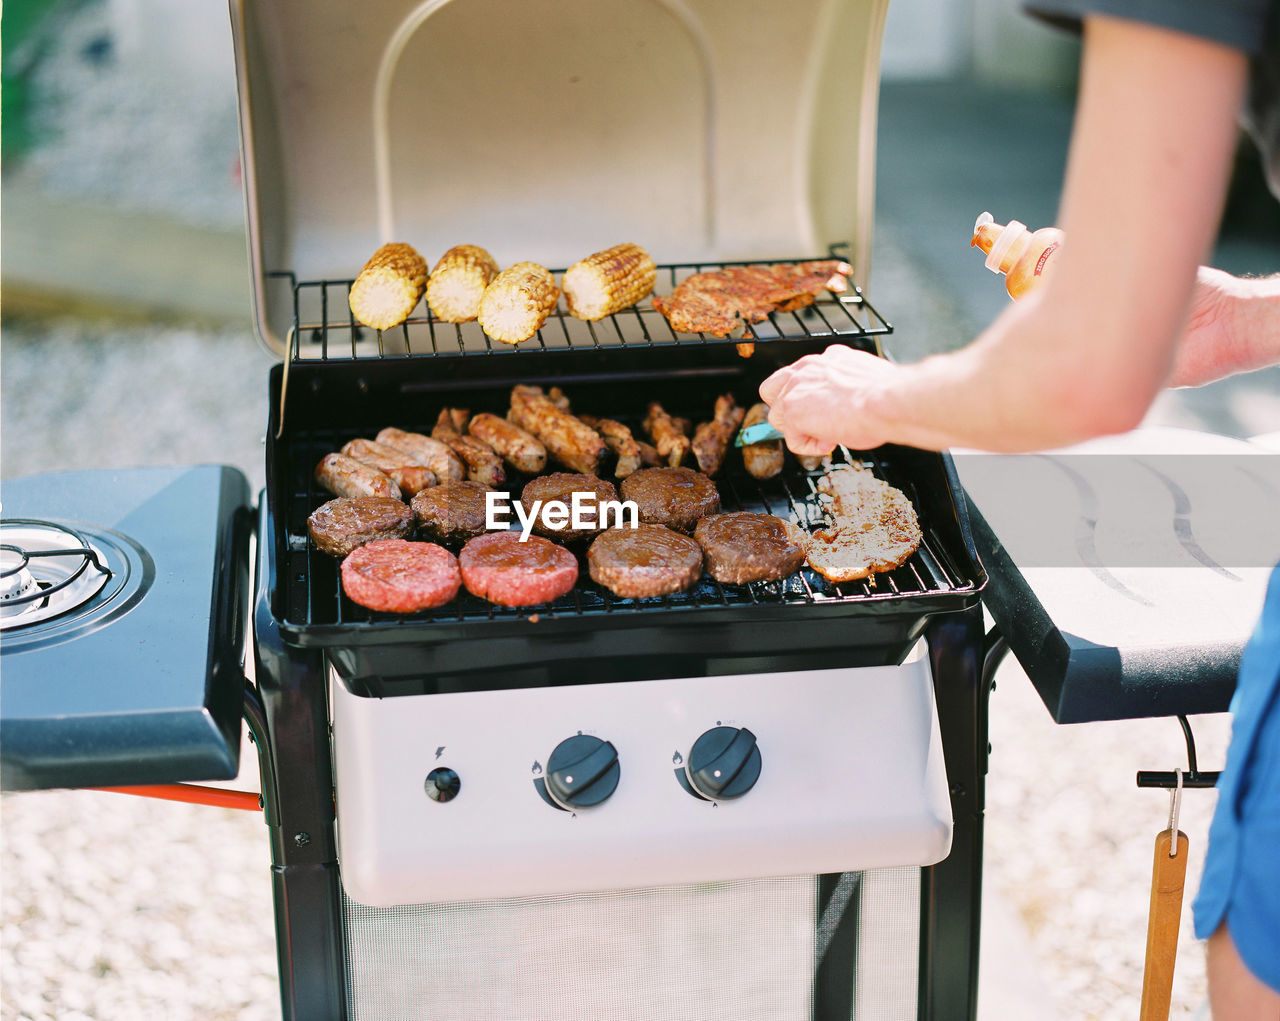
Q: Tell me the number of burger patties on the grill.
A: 8